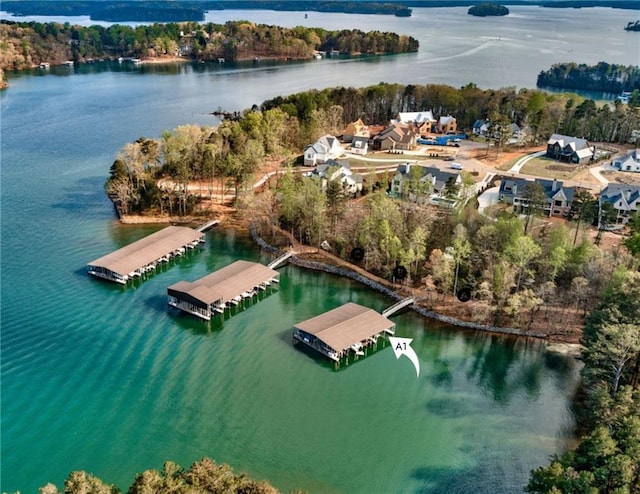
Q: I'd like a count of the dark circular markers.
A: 3